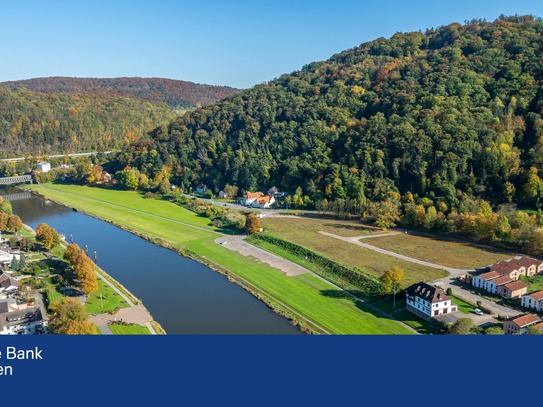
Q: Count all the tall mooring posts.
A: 3